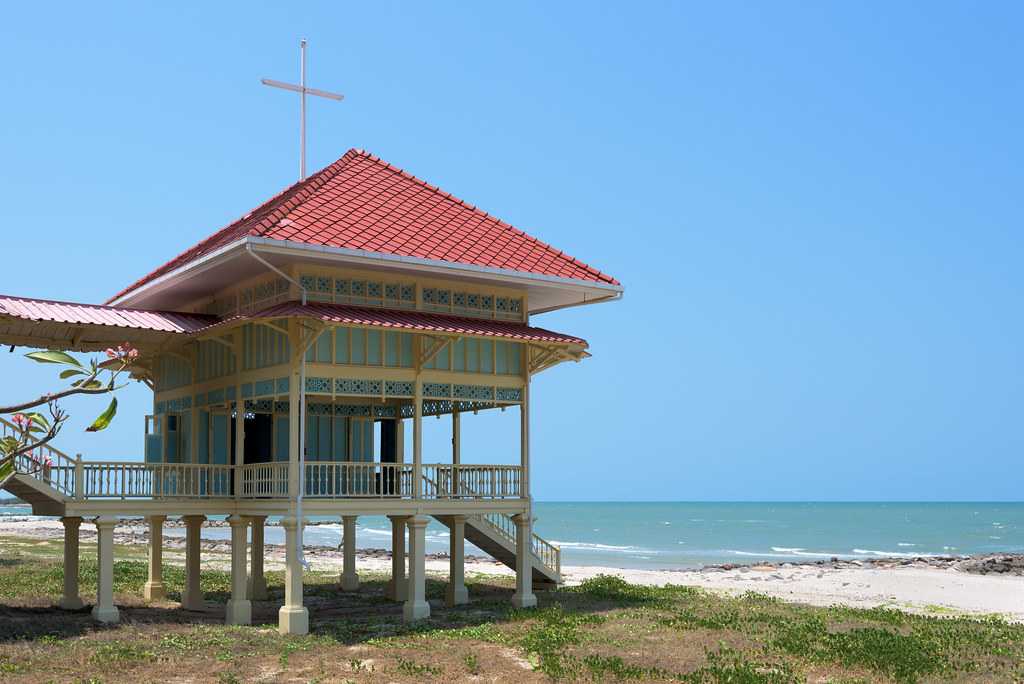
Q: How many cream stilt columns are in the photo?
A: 12